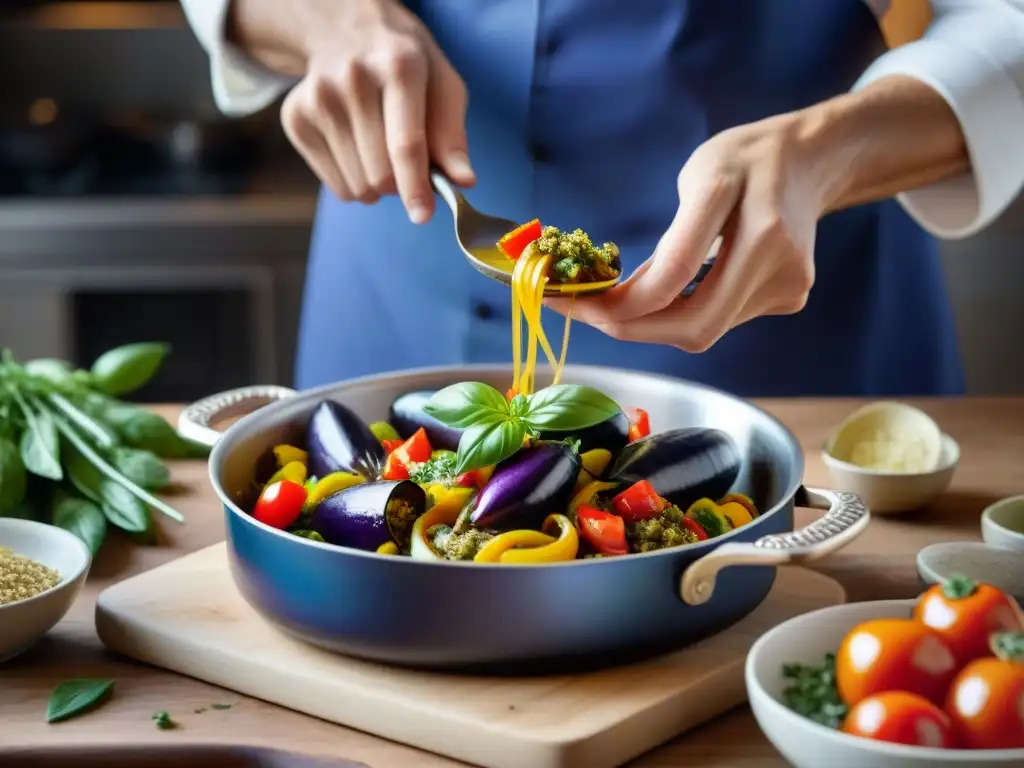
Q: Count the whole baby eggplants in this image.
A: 5